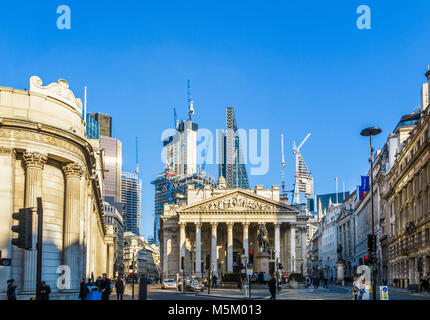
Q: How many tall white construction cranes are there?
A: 2